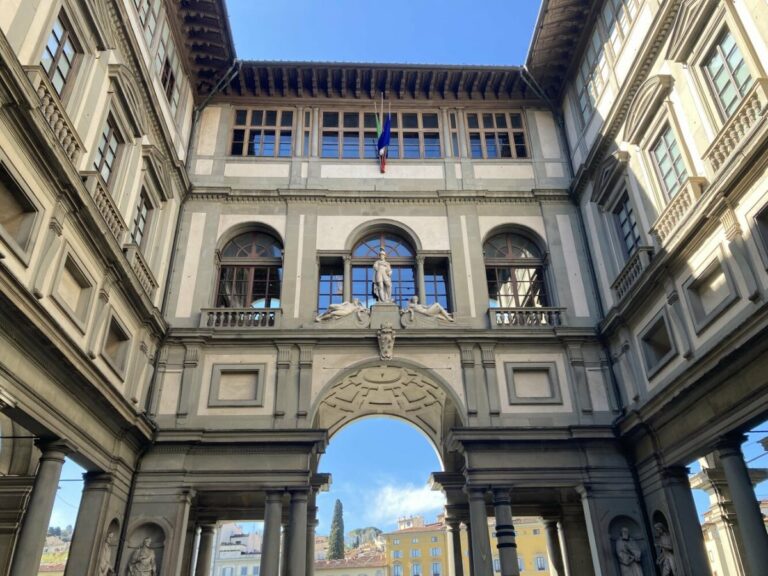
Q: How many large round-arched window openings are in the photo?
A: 3